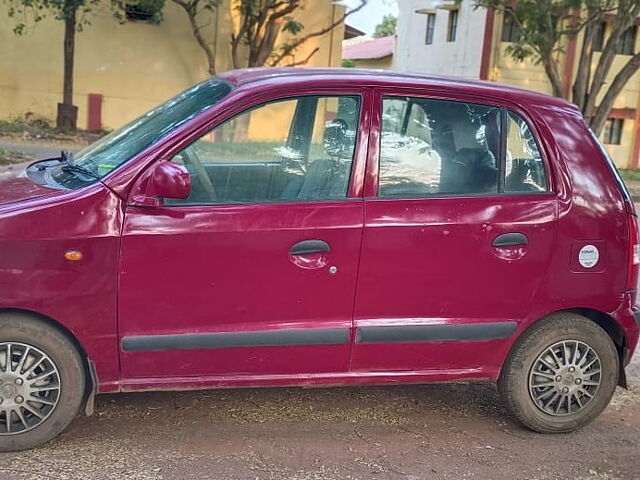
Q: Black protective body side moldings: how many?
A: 2